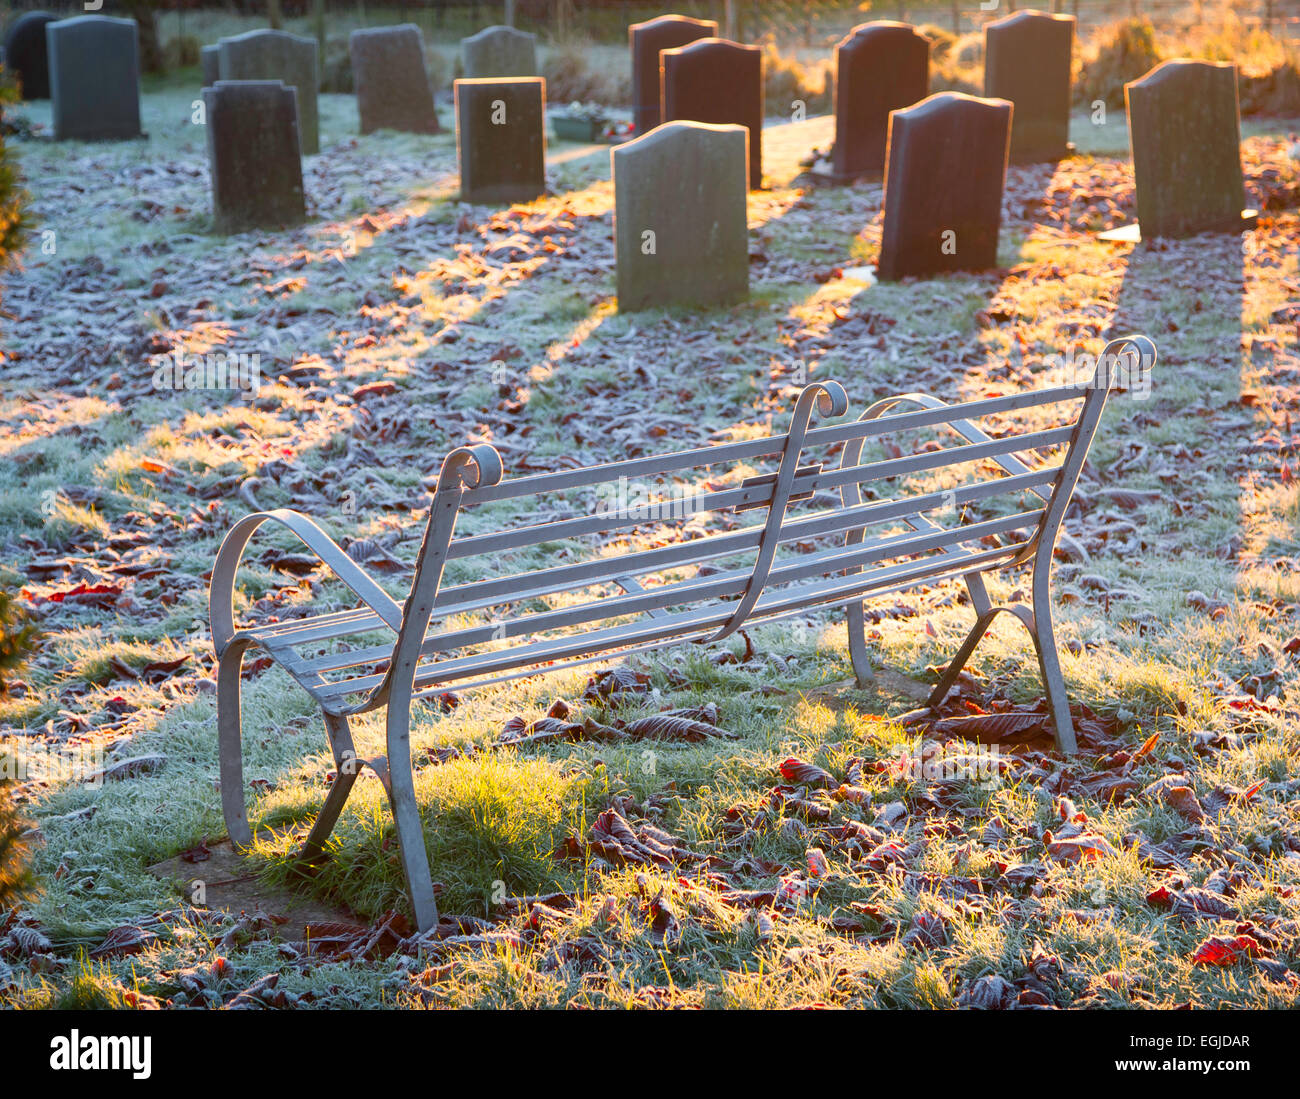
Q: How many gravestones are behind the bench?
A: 15